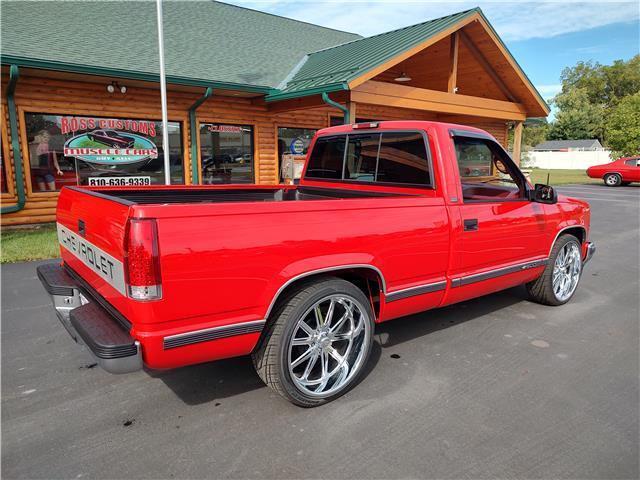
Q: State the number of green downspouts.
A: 3